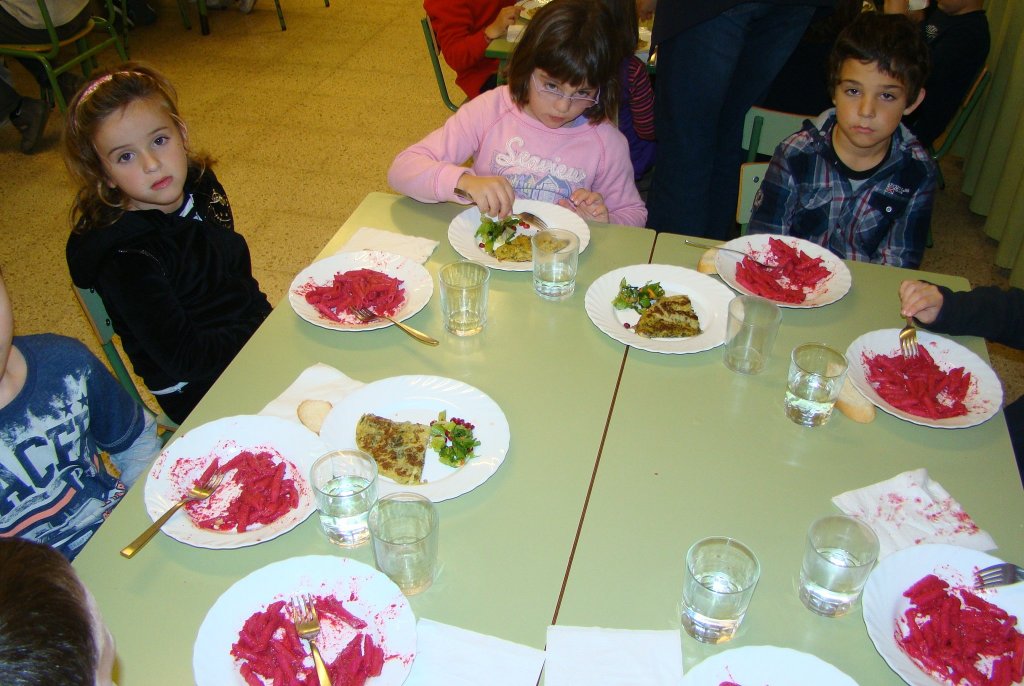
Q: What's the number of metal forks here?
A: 7